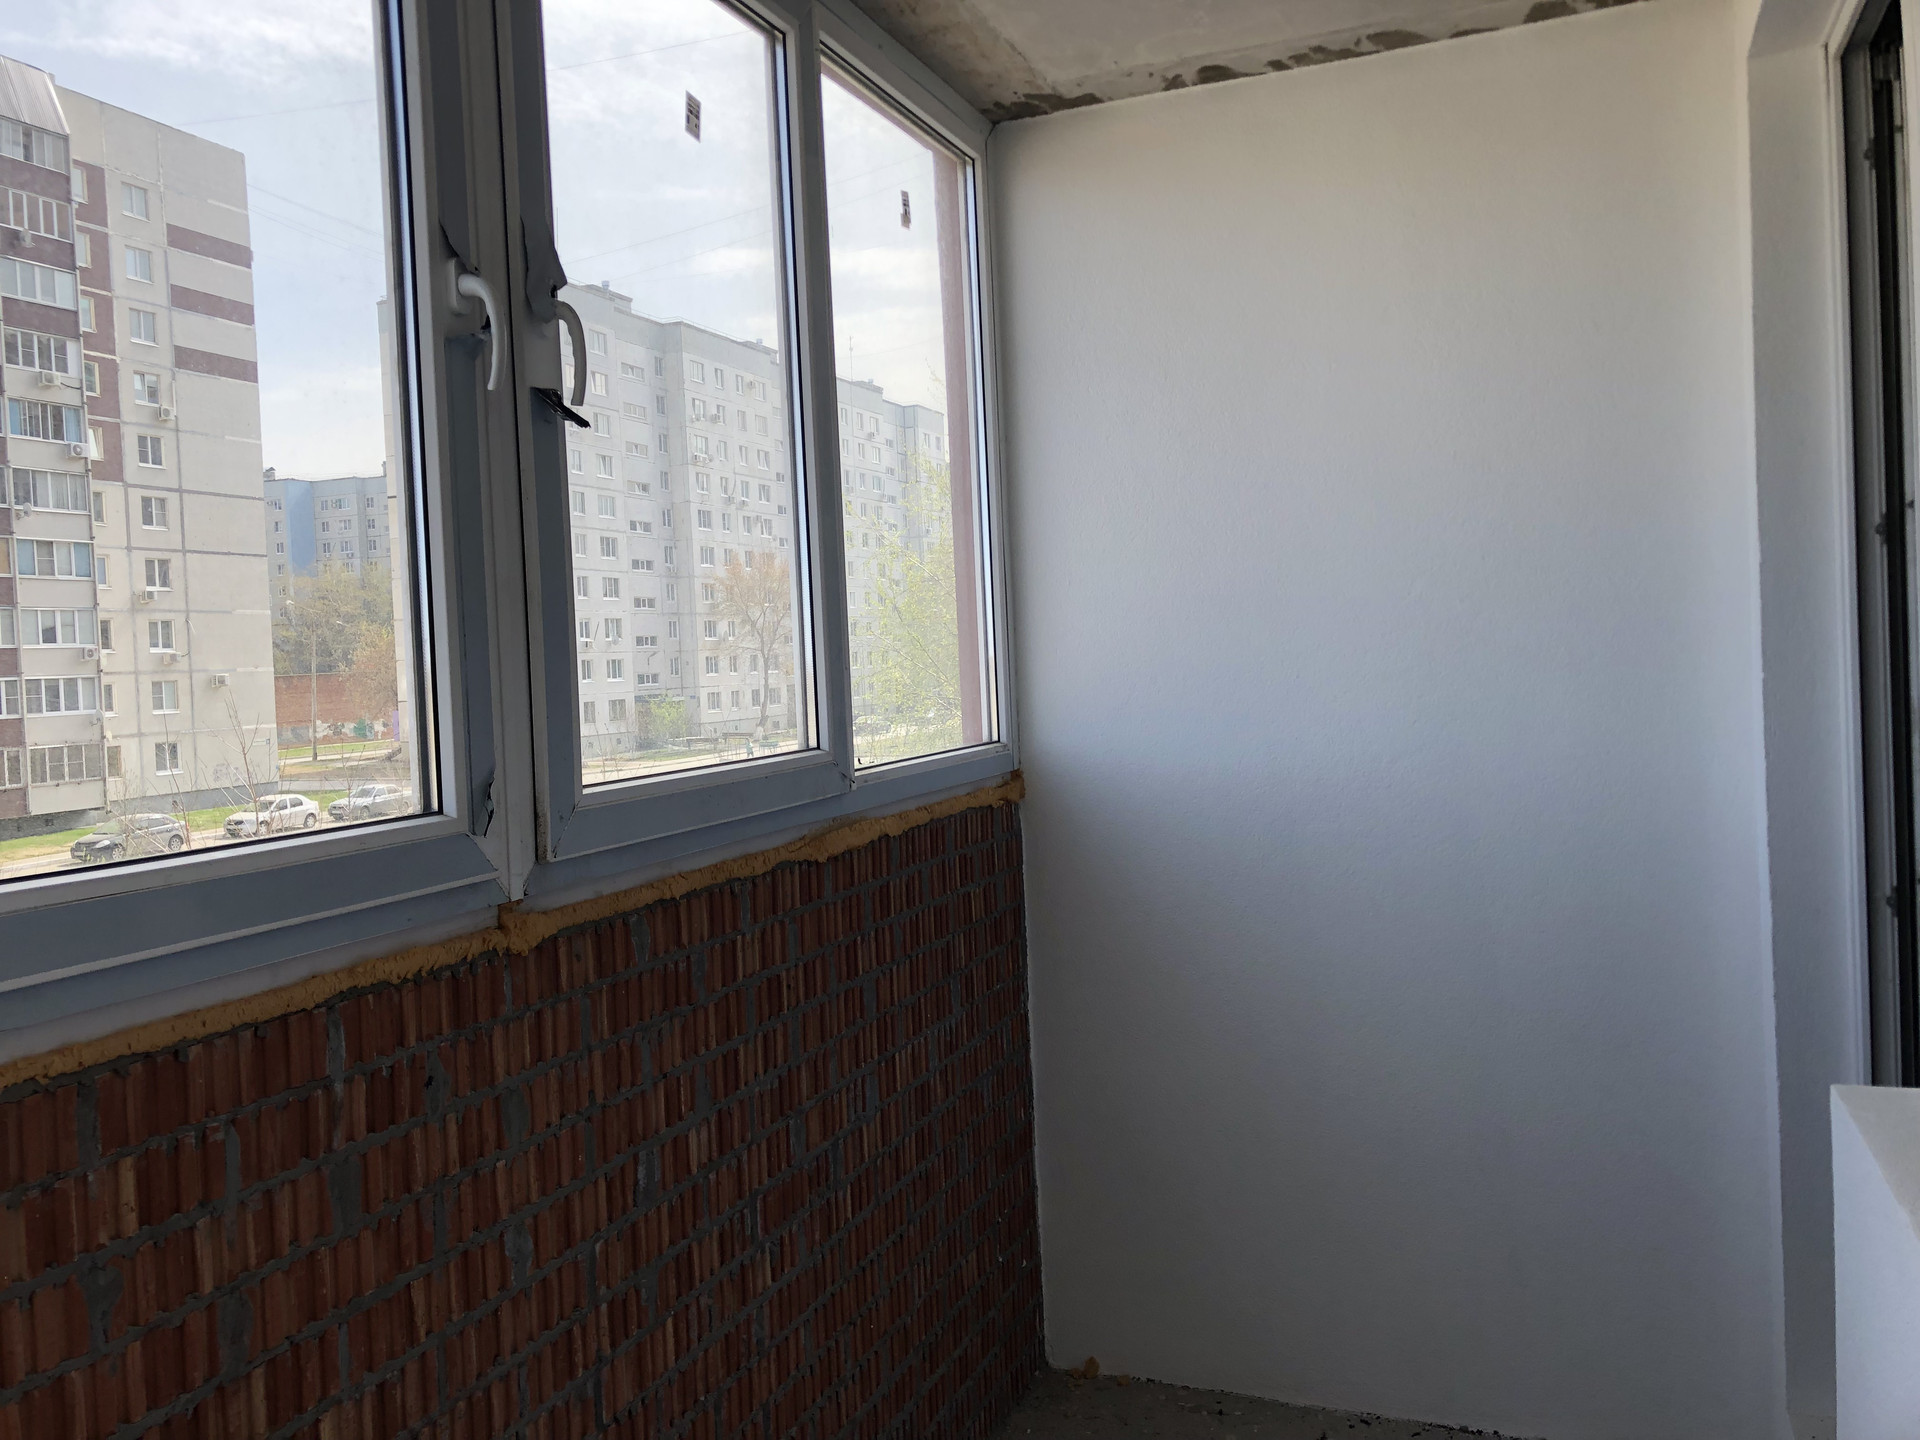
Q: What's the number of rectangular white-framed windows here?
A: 3